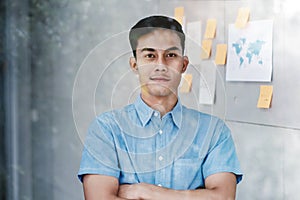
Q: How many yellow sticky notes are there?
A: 7